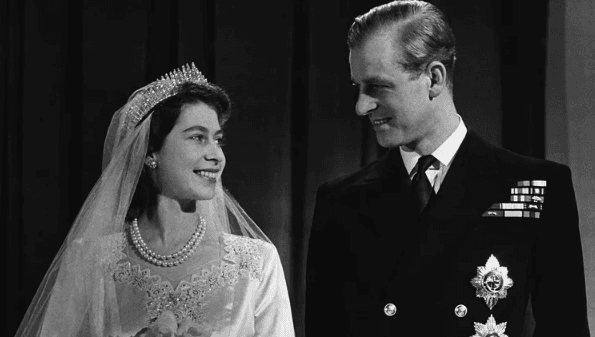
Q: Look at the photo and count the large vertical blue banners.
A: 0